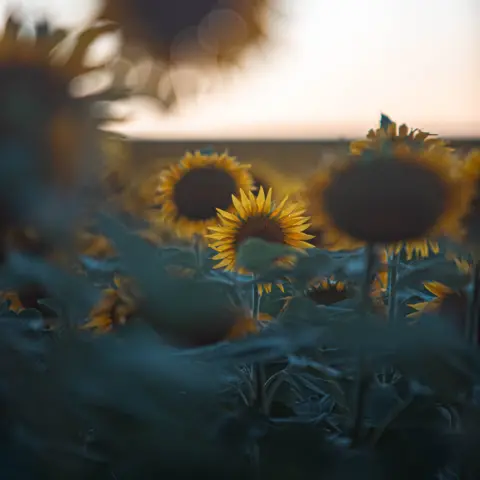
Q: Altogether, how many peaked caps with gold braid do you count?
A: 0